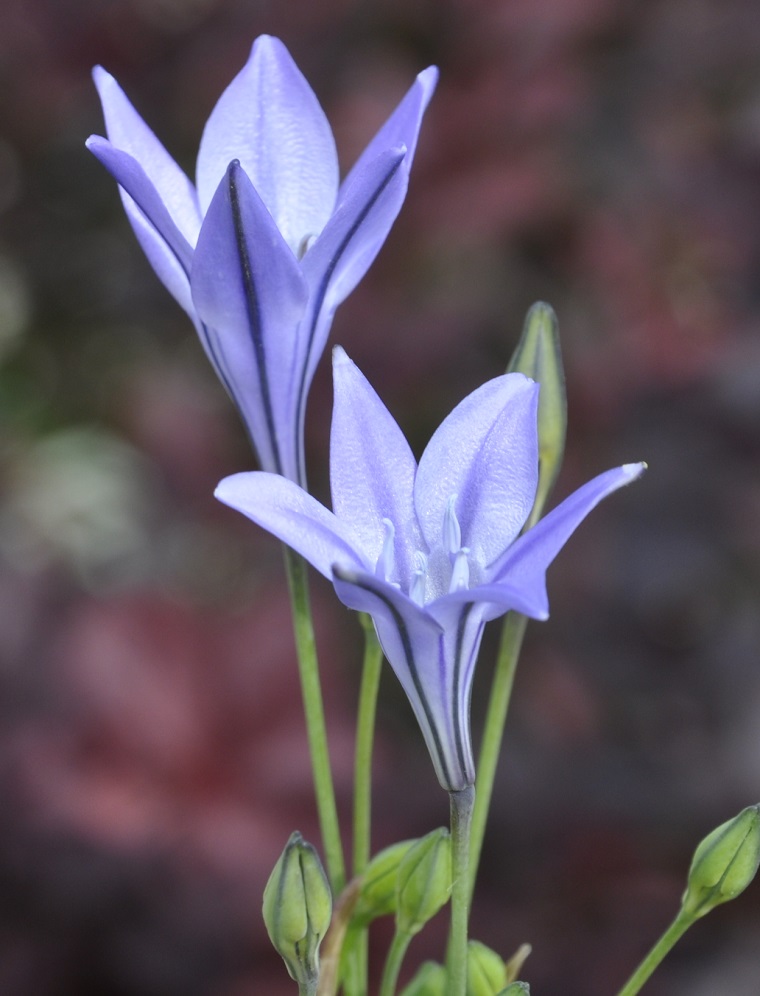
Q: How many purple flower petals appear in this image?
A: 12